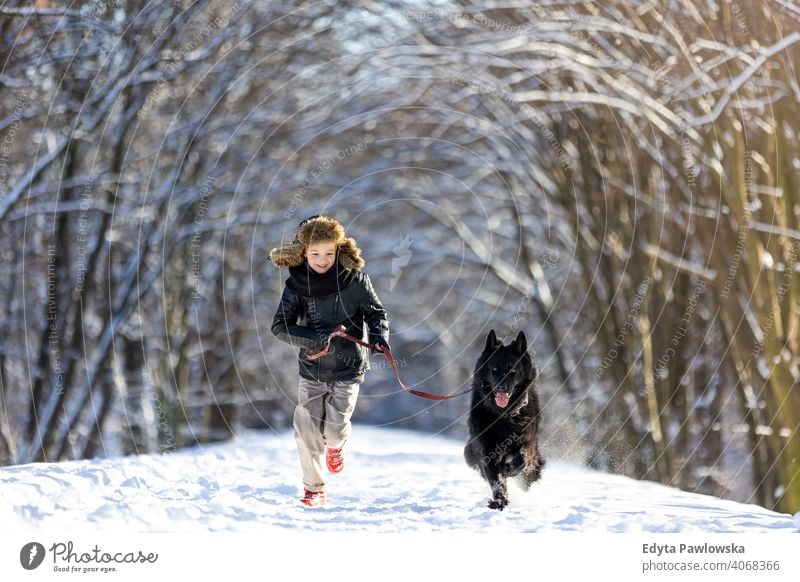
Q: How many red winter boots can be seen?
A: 2